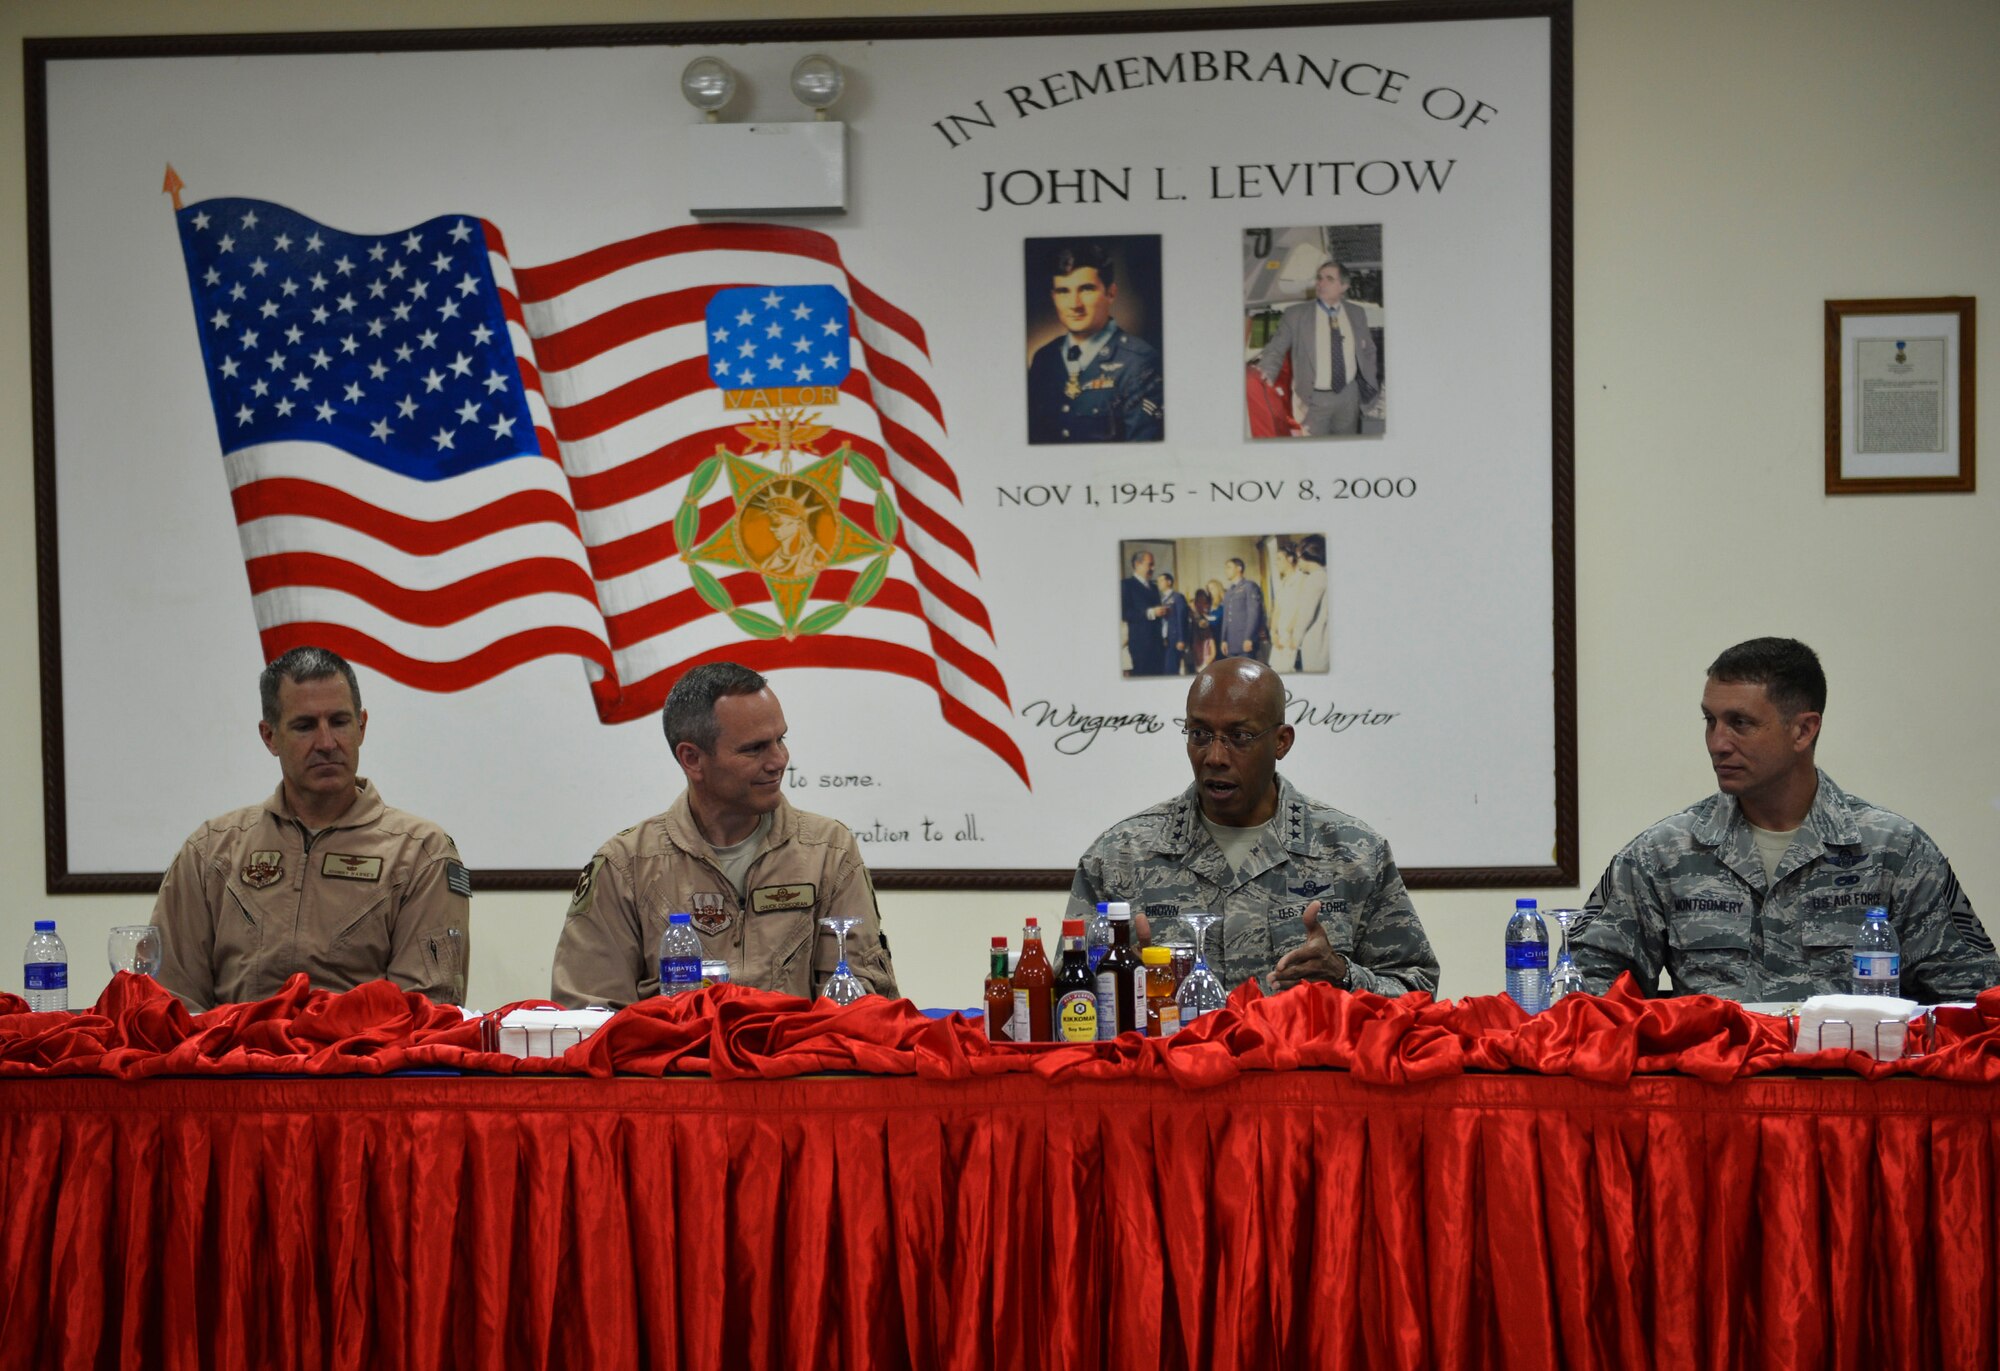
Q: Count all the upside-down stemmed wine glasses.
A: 3